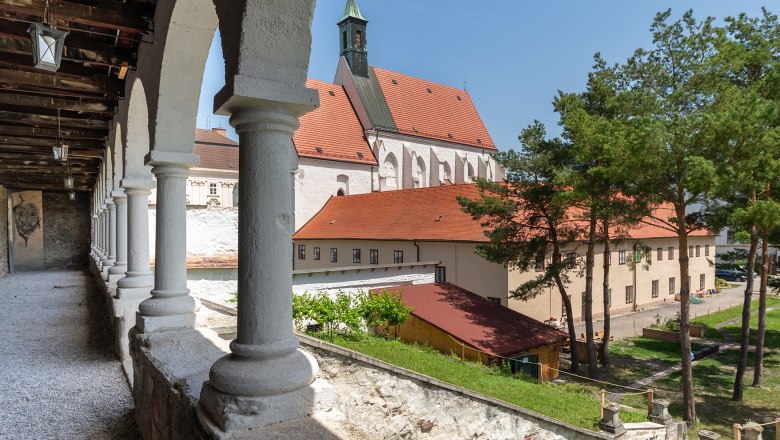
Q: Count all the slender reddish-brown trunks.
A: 6